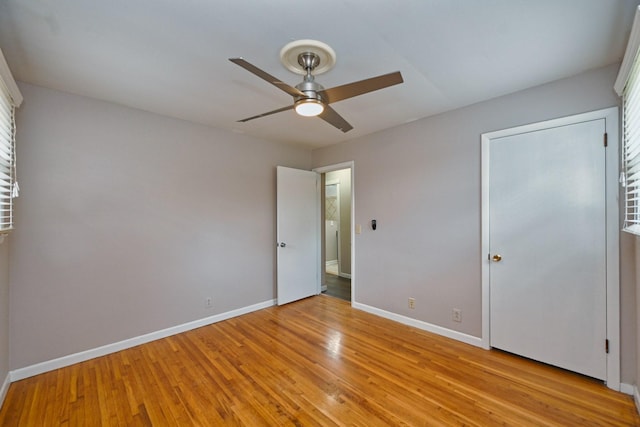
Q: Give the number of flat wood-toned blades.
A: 4